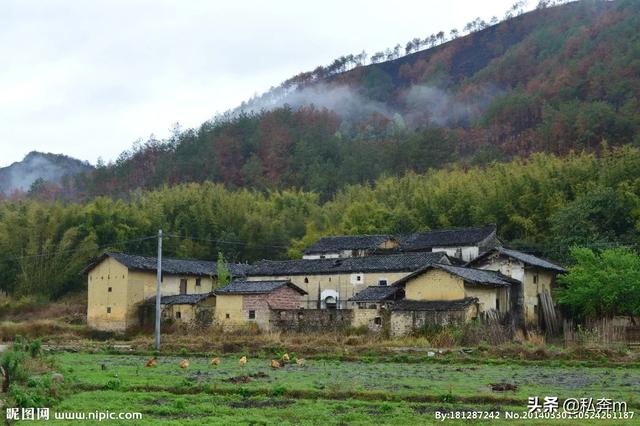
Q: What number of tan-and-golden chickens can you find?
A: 7